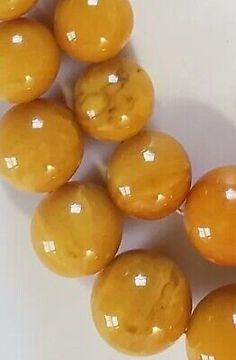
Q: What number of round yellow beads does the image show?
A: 10